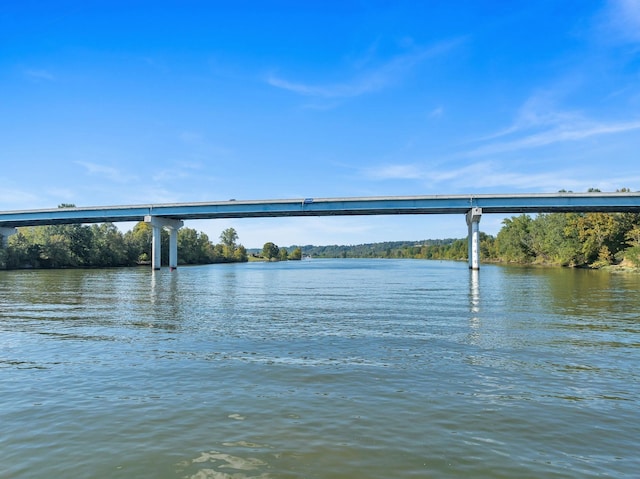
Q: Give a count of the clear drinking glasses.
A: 0